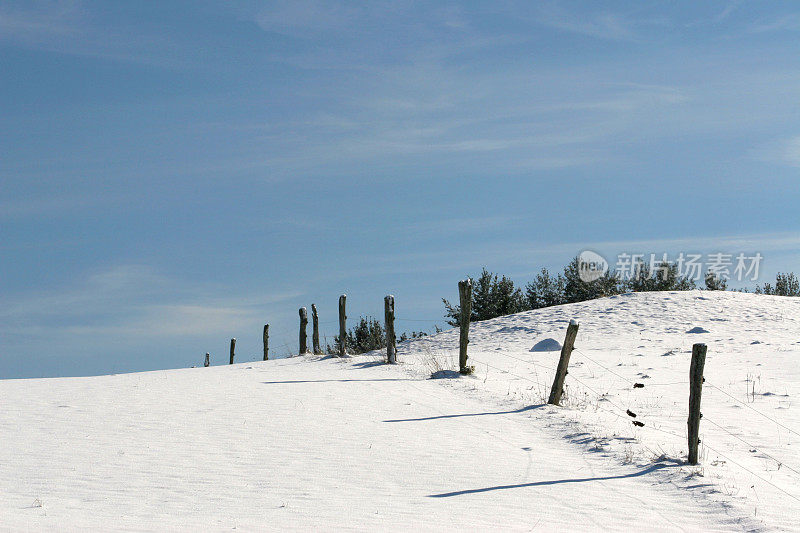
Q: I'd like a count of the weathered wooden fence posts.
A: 10